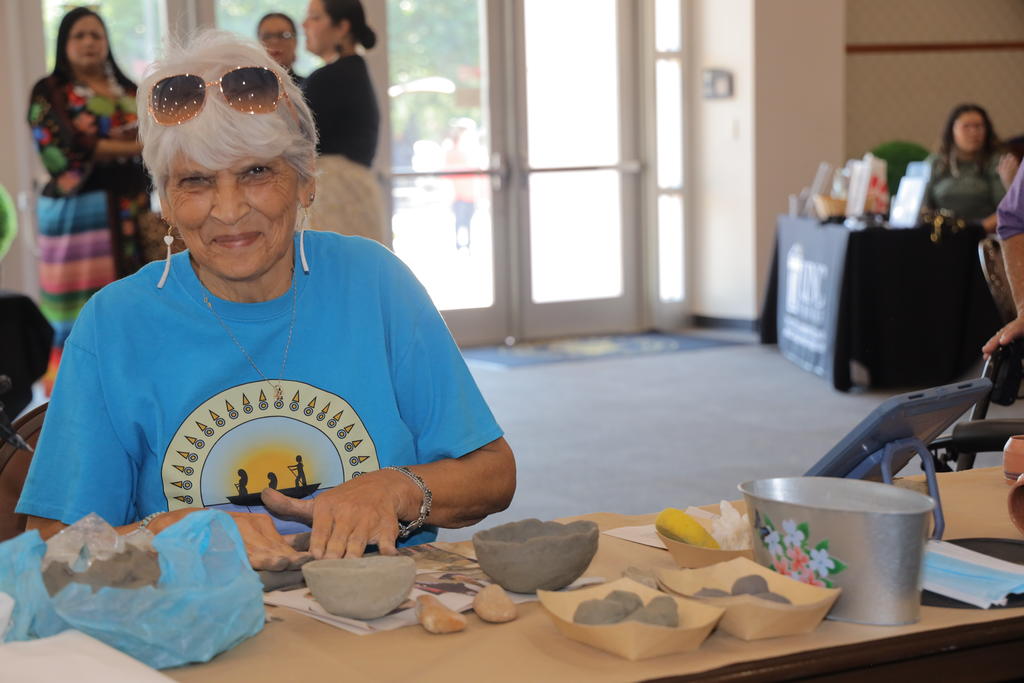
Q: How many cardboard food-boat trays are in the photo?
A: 3